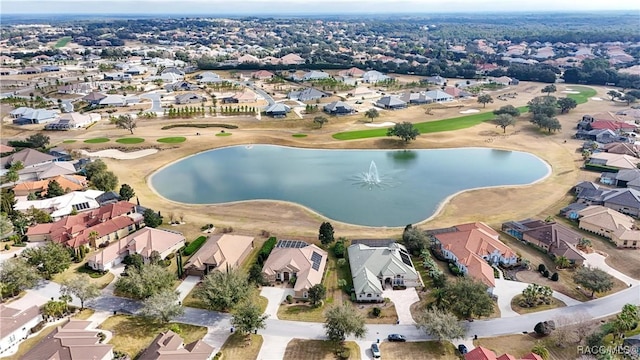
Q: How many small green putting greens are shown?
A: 6